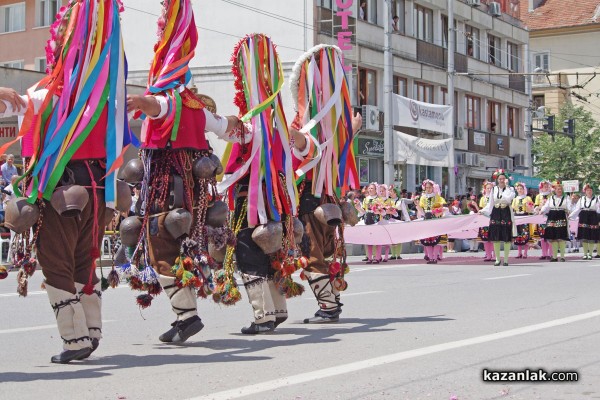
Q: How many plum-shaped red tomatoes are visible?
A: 0